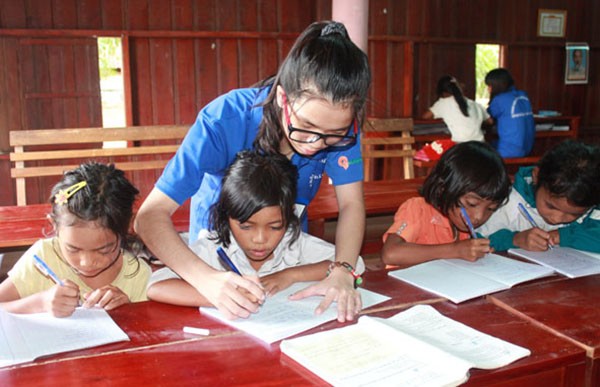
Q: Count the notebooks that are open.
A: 5